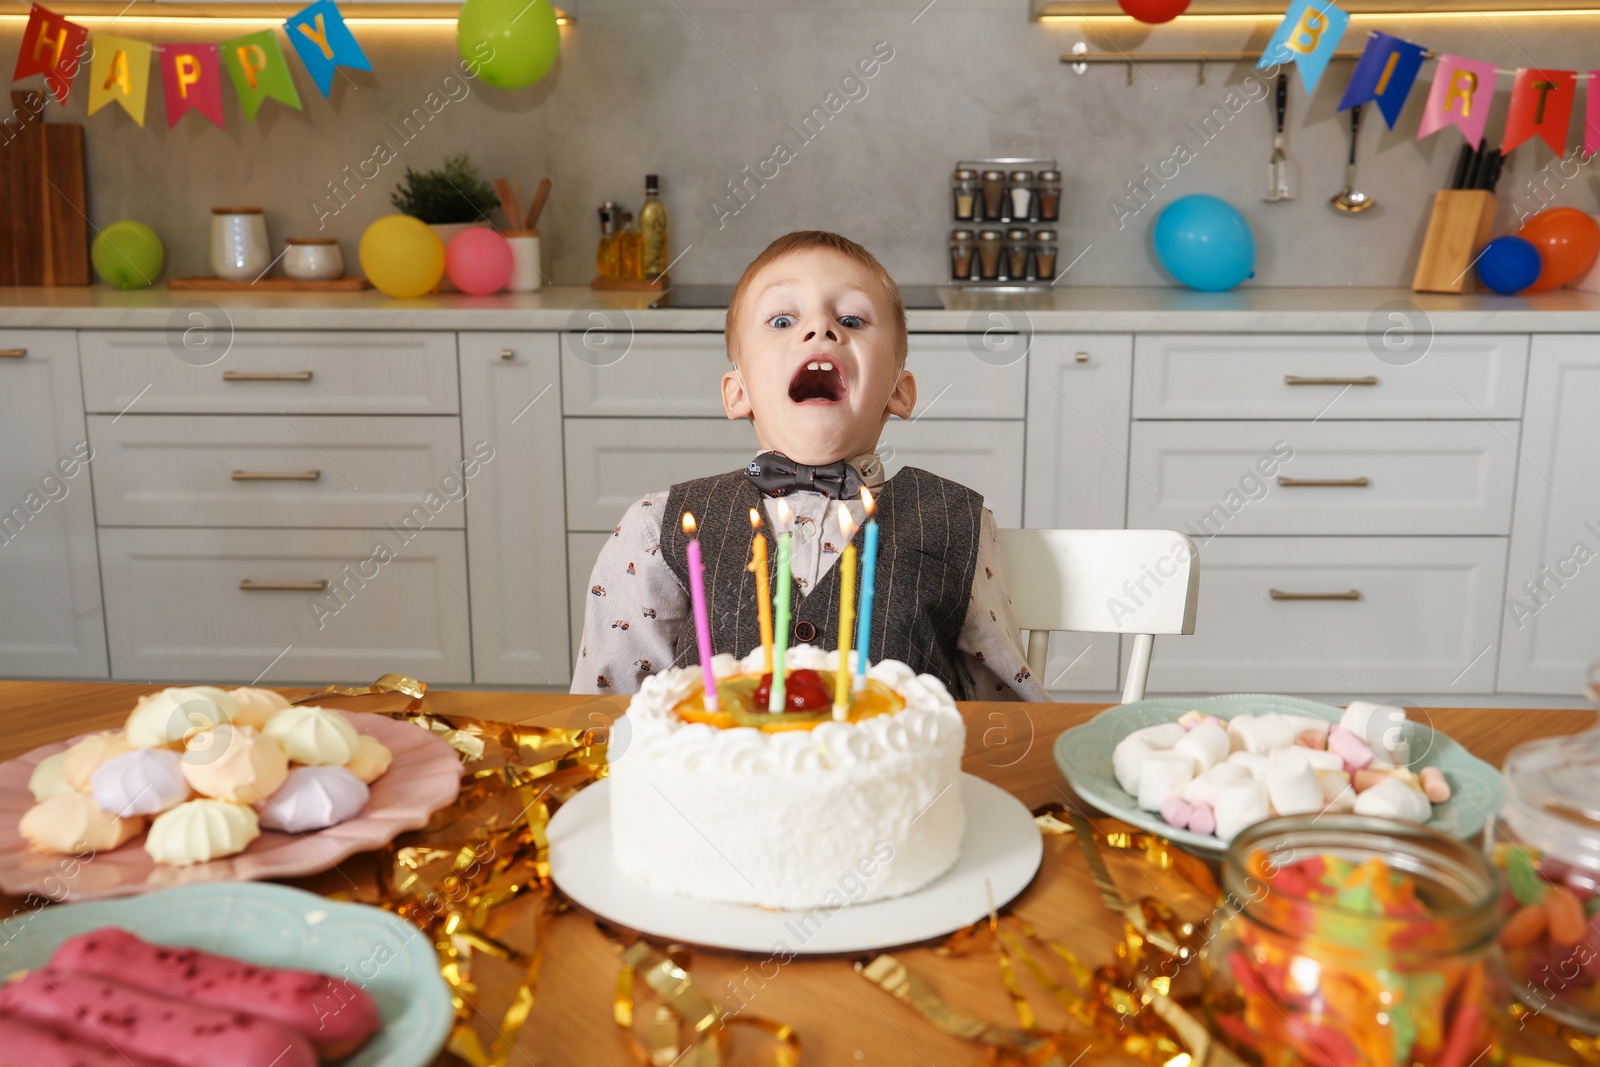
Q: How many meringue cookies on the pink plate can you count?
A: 11